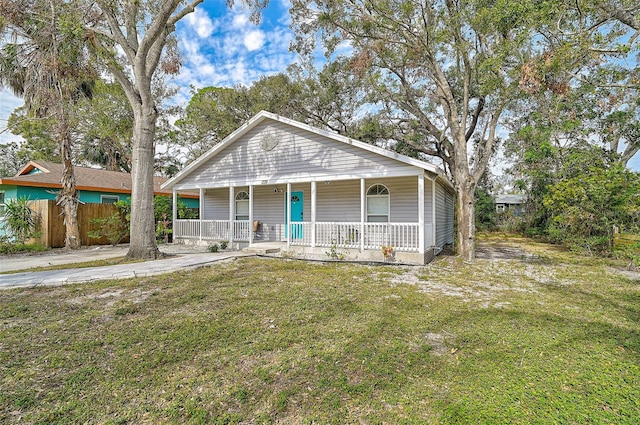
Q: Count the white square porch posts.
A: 8